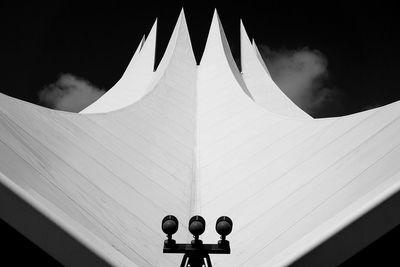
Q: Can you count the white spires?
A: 6